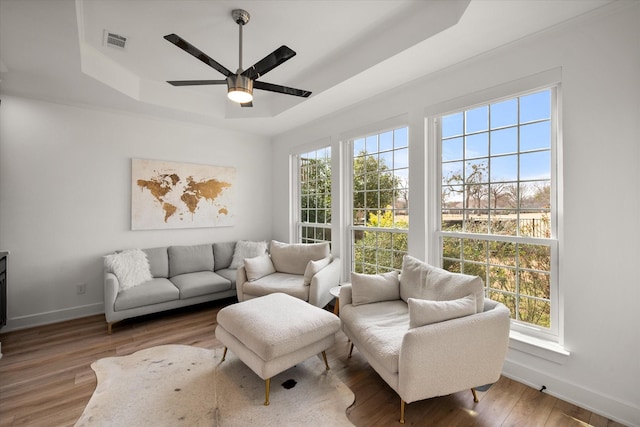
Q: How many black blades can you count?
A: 5